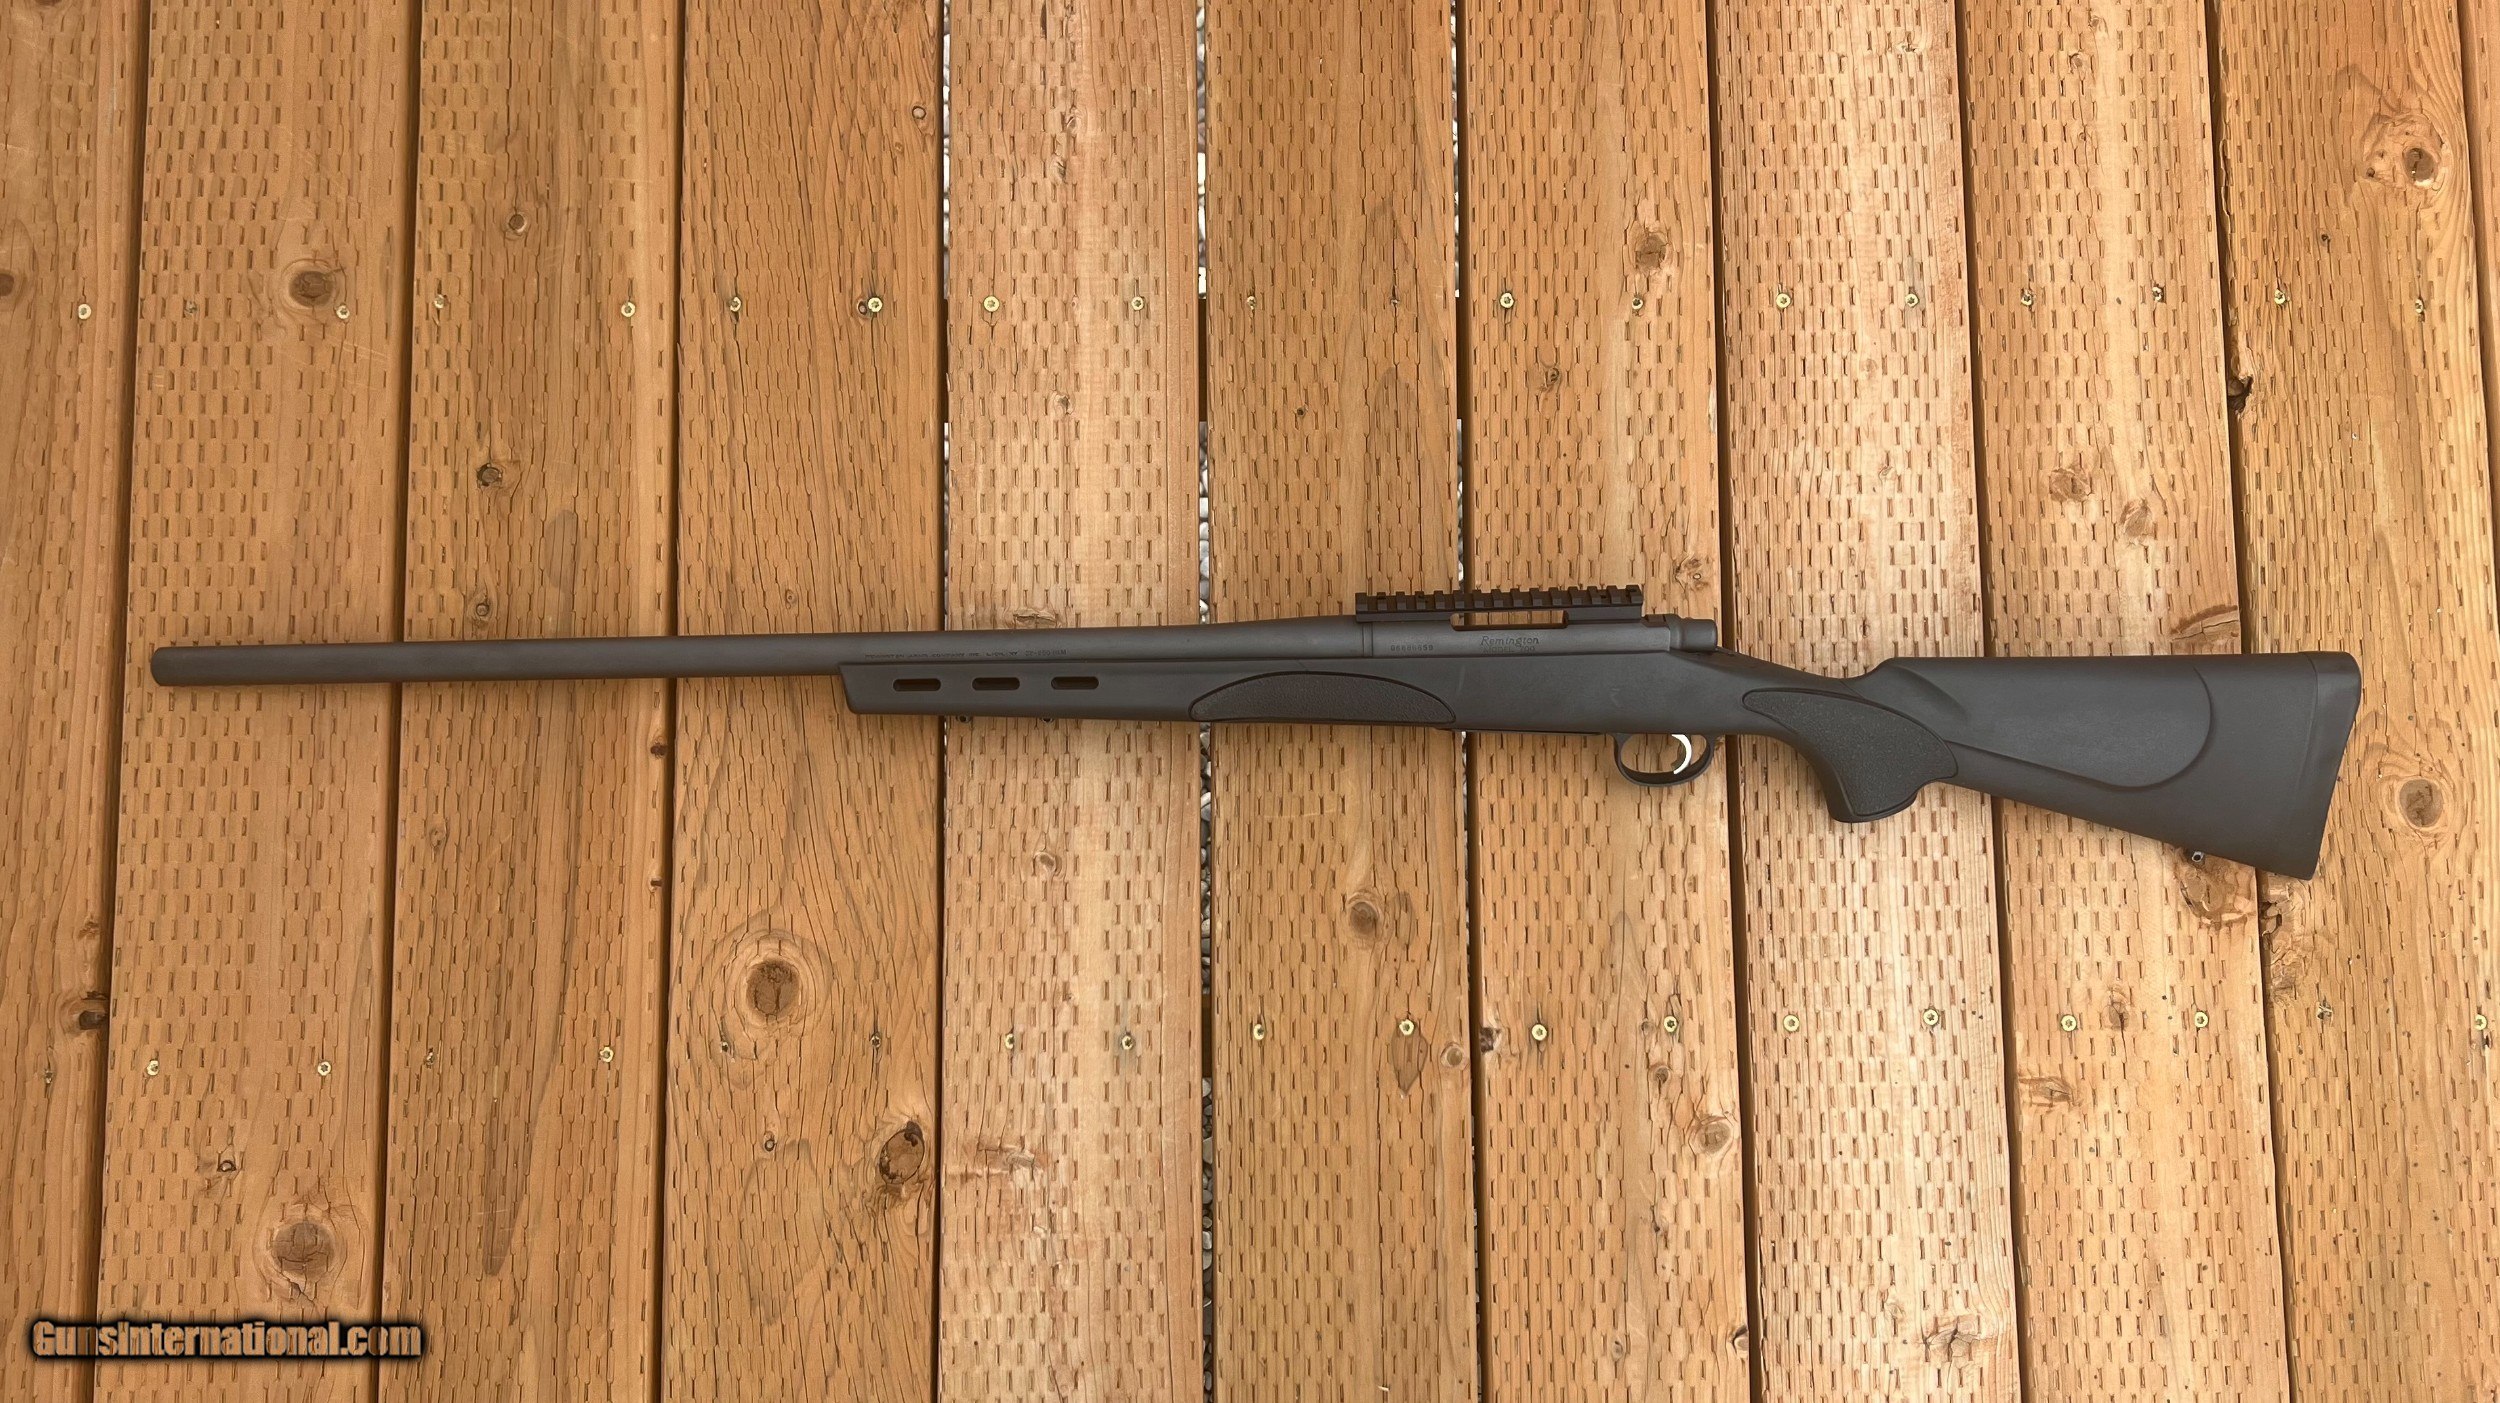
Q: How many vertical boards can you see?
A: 11